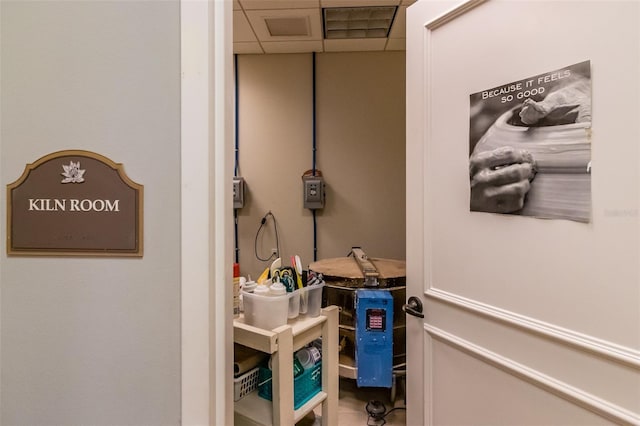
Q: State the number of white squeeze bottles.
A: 3